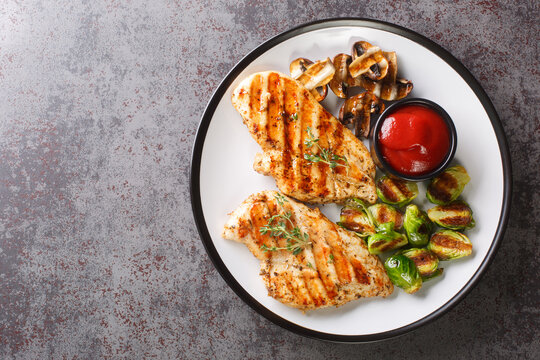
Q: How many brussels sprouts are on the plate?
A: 10